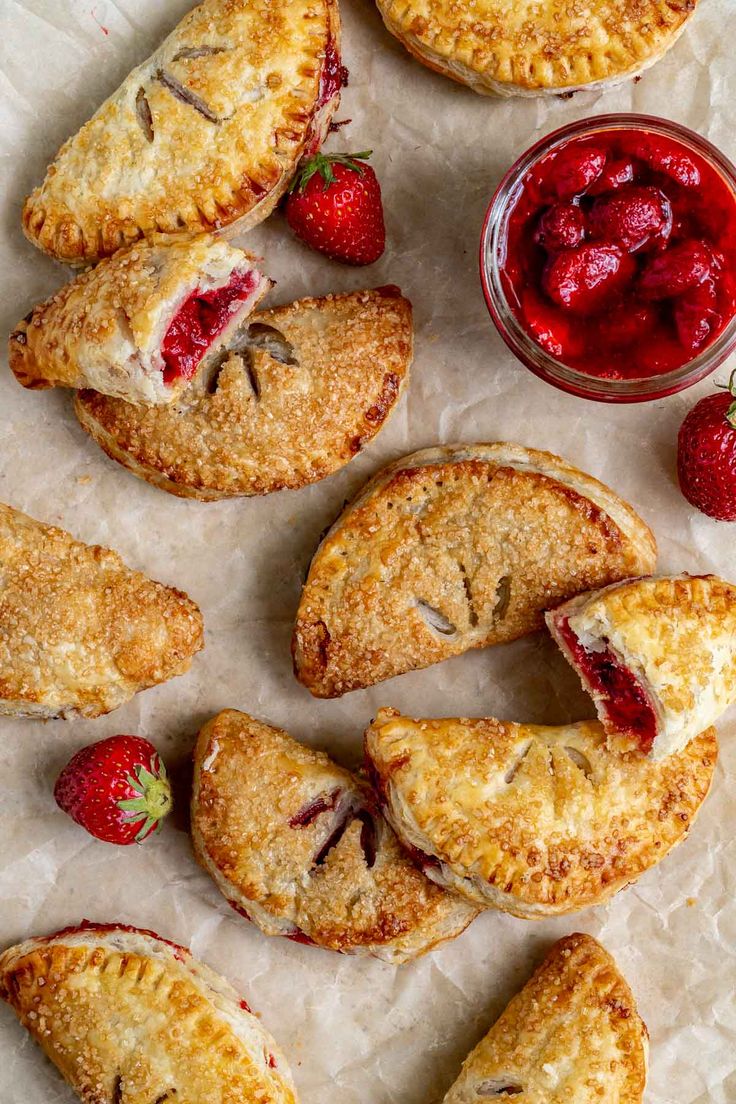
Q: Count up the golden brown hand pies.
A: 11